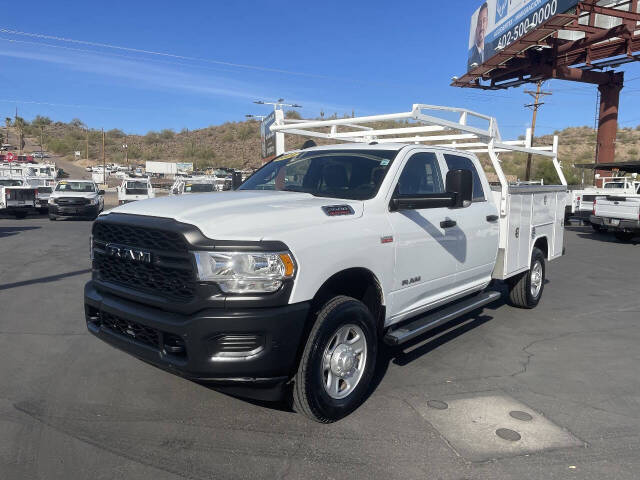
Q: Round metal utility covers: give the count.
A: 3